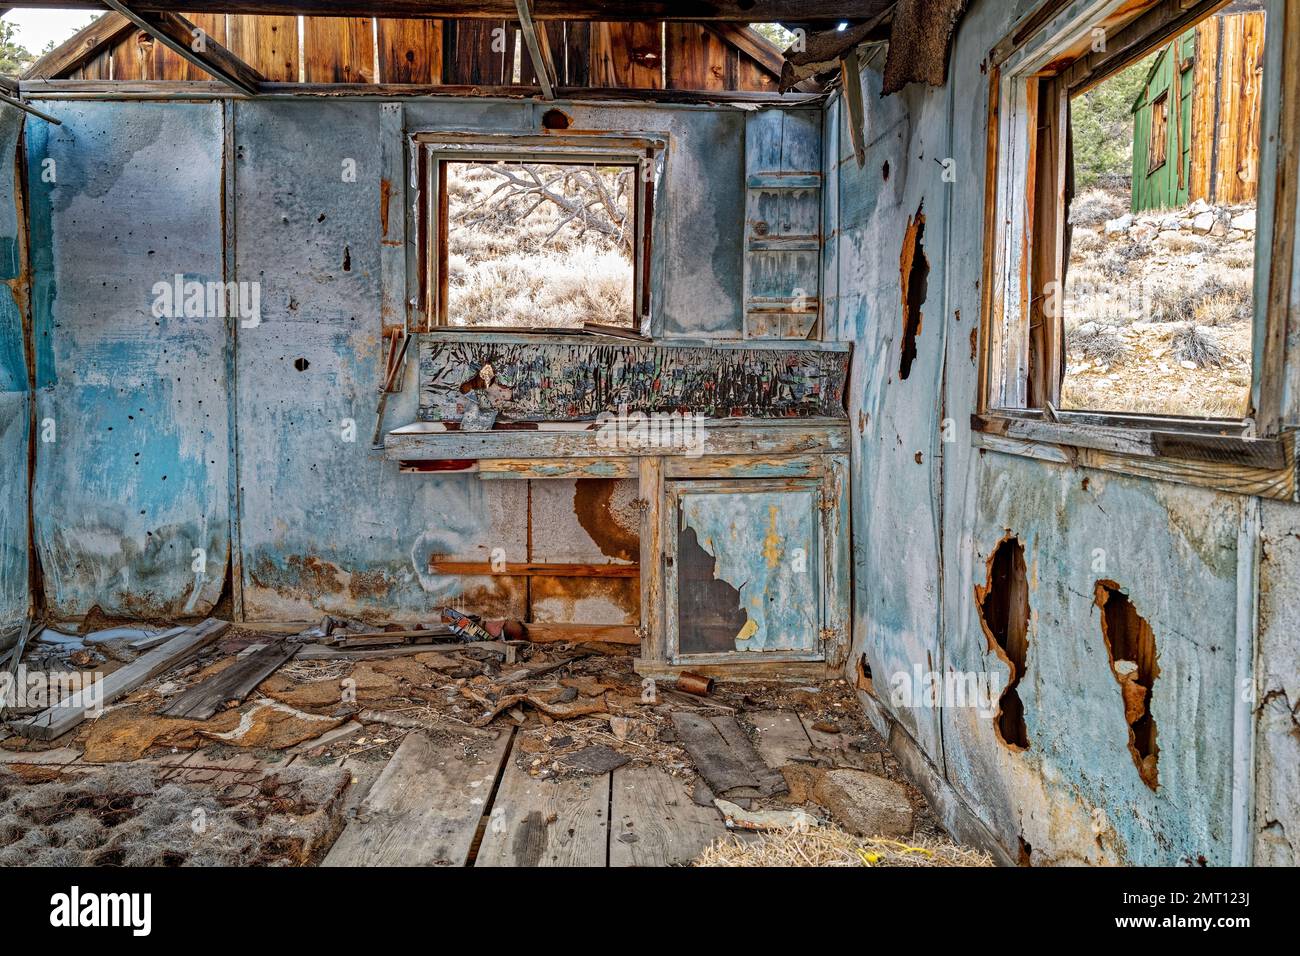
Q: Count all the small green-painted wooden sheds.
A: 1